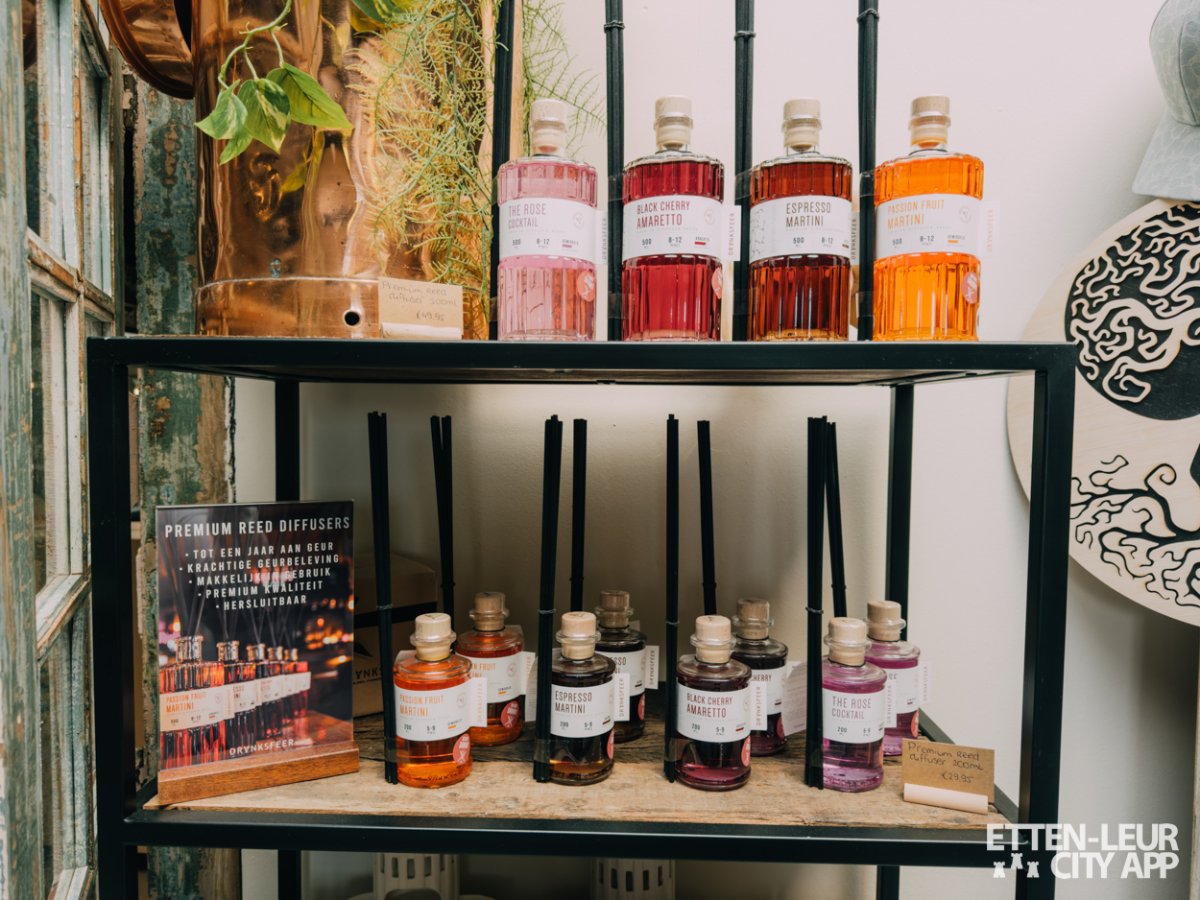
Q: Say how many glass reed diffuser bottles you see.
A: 12